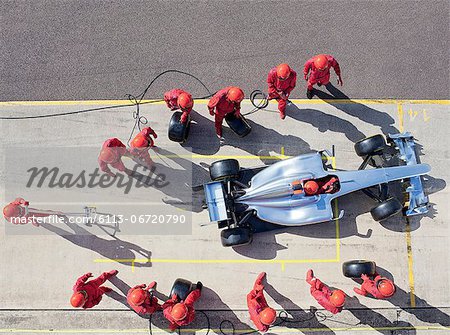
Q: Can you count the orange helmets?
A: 14